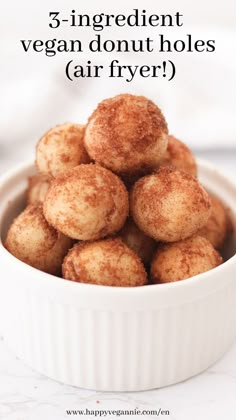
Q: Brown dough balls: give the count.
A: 11